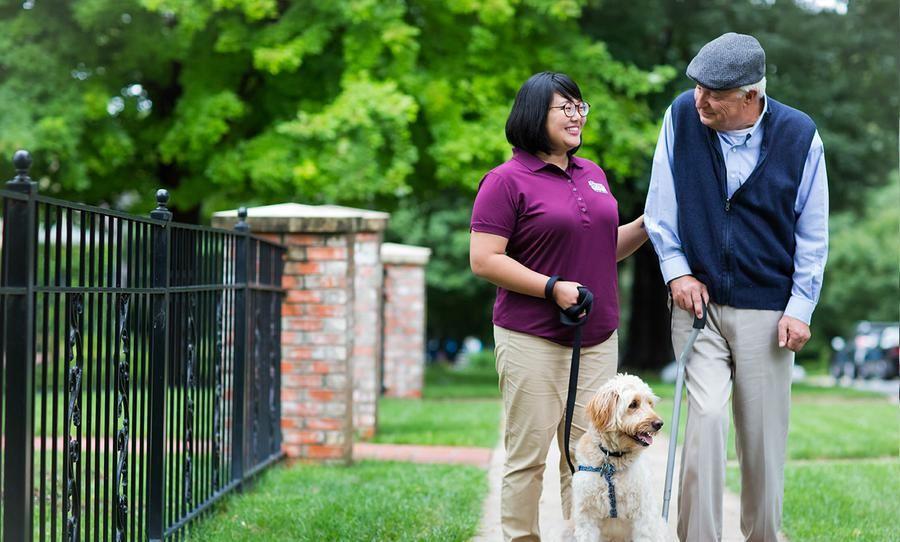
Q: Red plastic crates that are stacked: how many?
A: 0